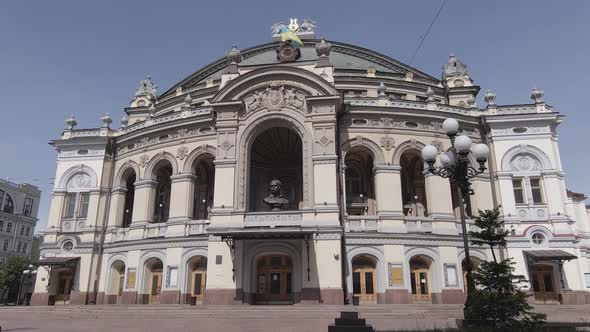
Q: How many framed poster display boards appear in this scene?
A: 4